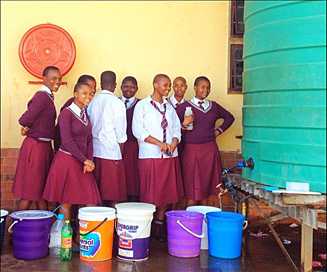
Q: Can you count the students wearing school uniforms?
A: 8